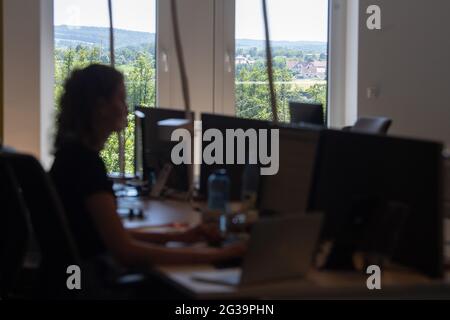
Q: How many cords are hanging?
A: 3